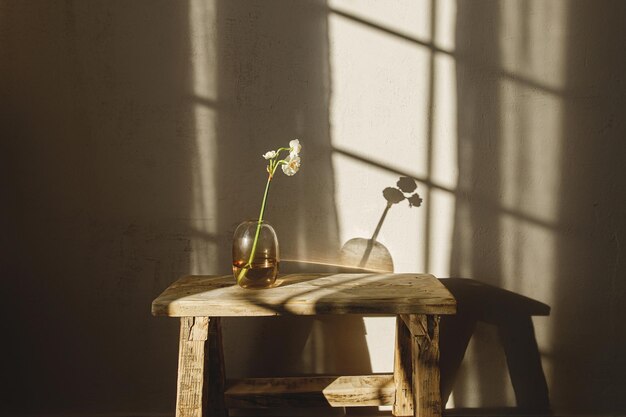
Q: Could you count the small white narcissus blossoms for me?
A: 3